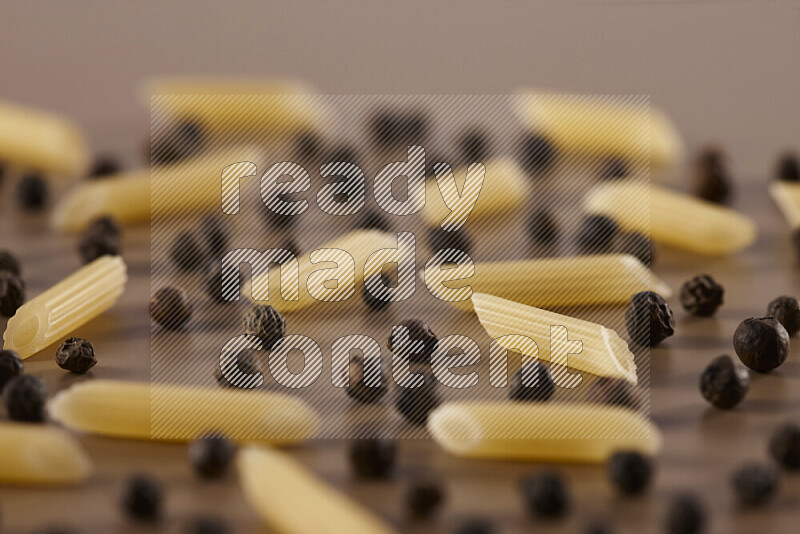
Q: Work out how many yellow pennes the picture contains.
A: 15